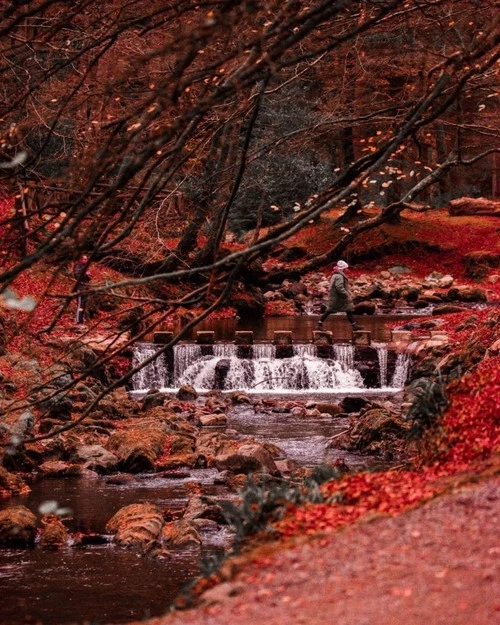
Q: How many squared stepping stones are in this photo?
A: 8